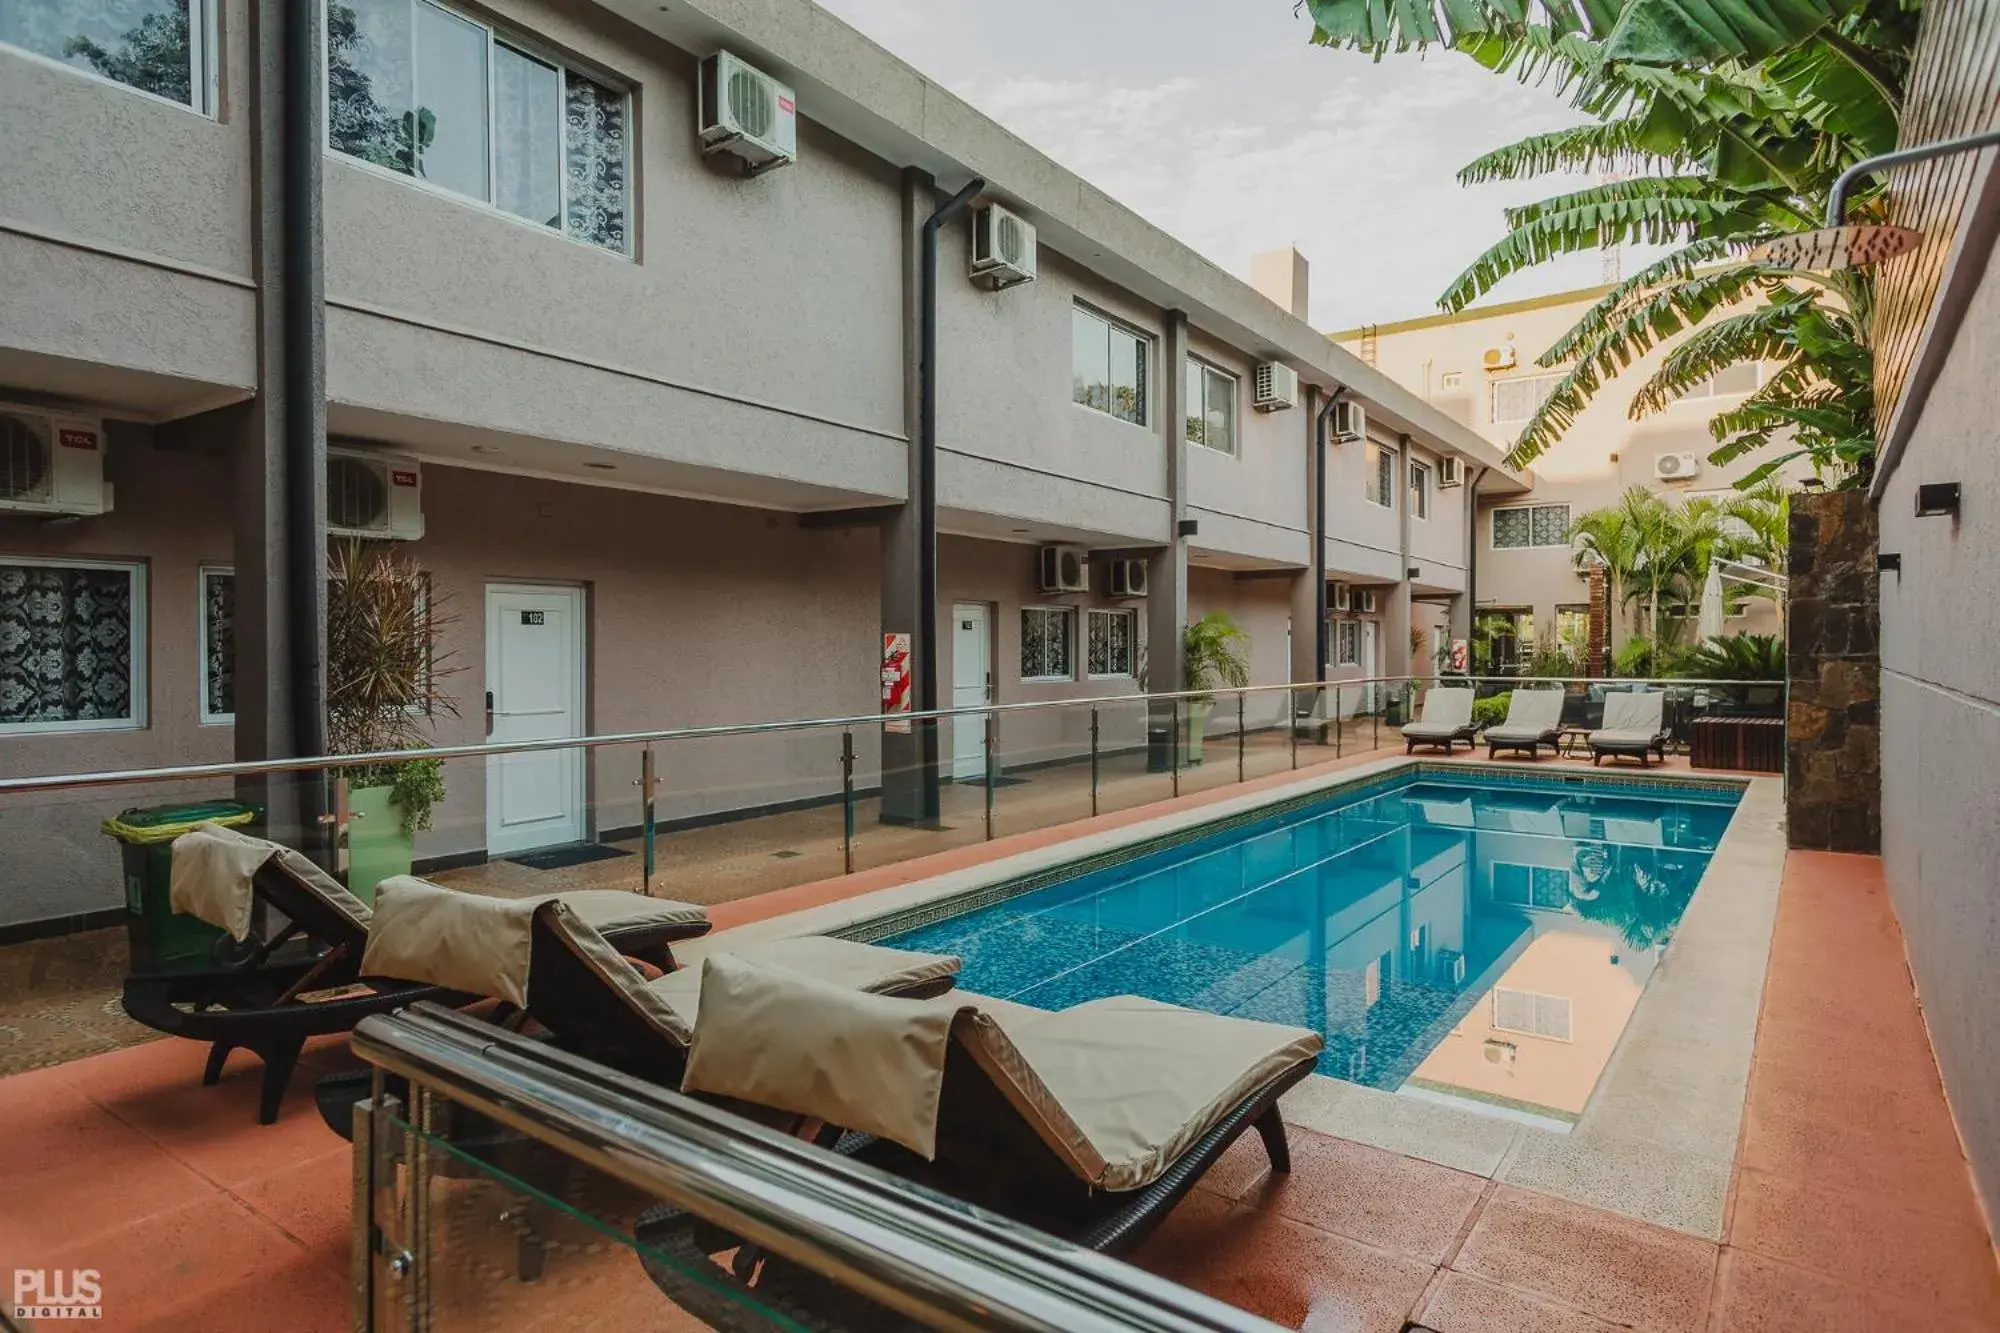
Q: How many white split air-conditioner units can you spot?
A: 13